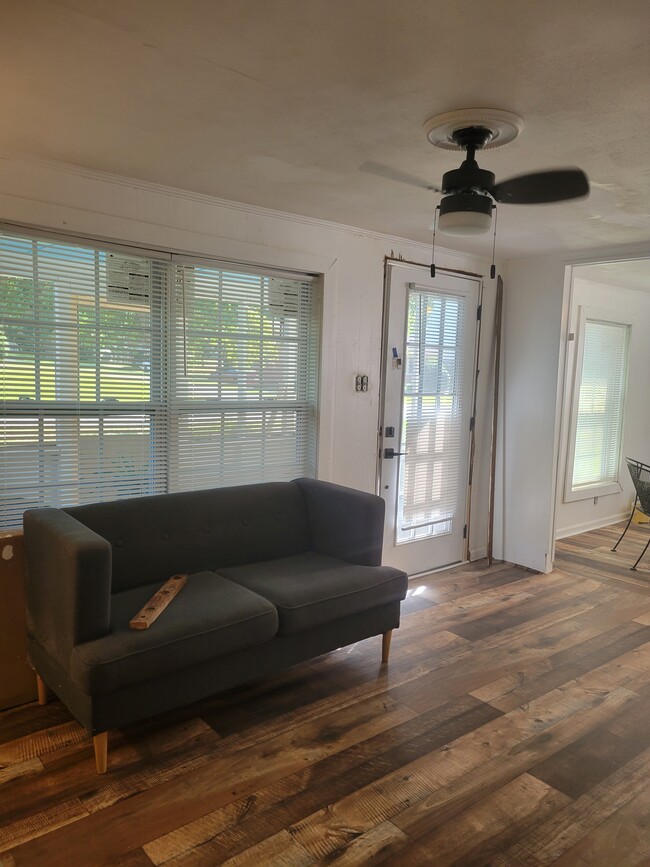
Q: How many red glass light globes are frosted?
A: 0